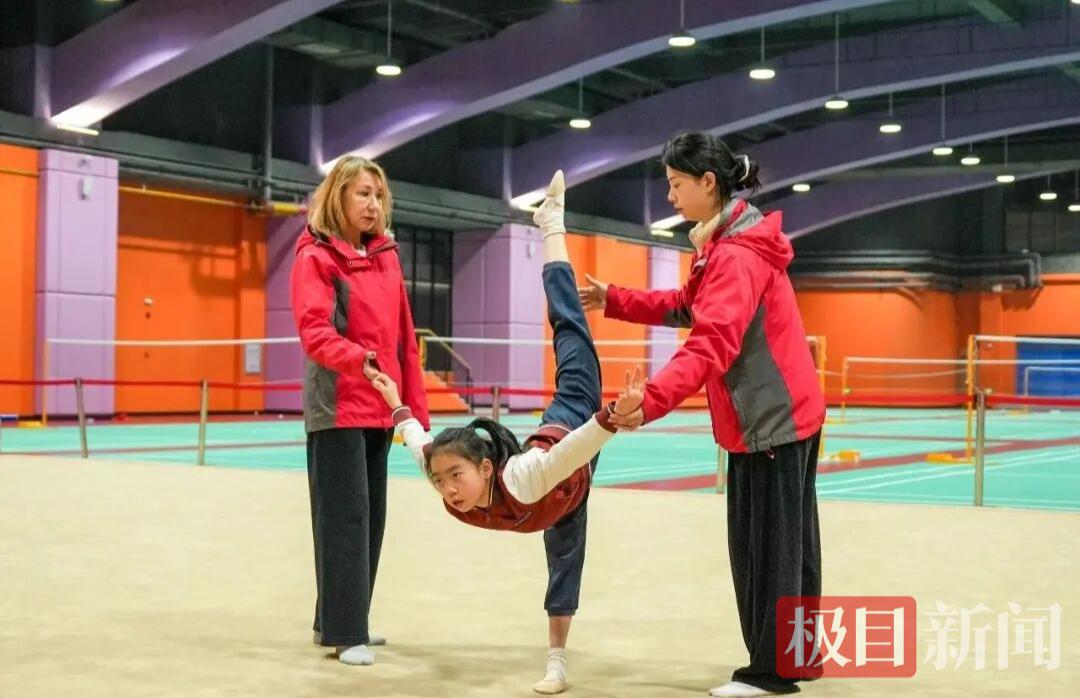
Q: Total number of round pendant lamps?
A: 12